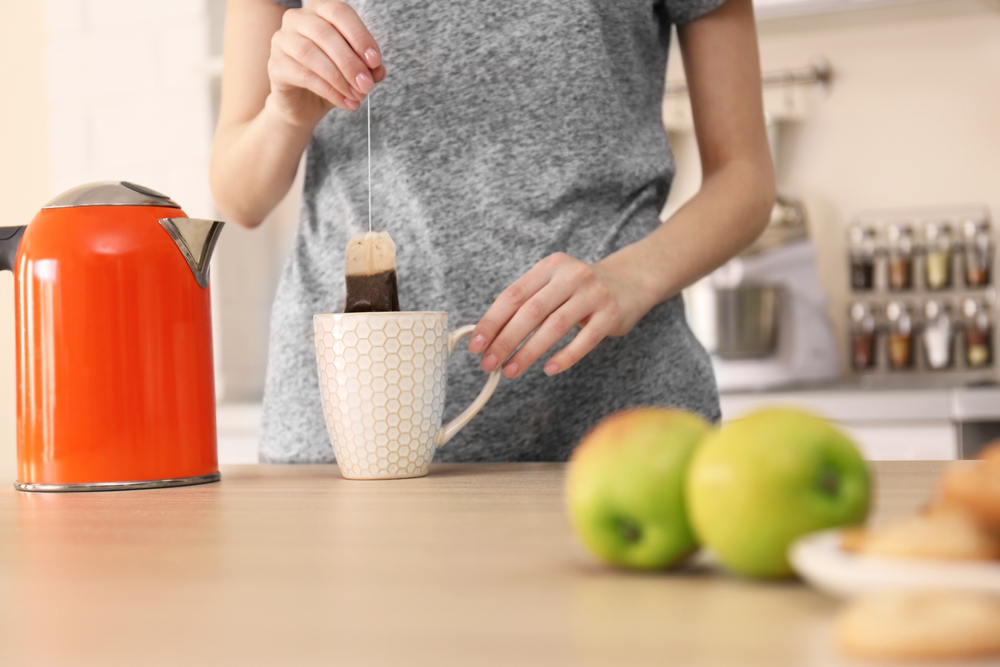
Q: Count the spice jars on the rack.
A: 8